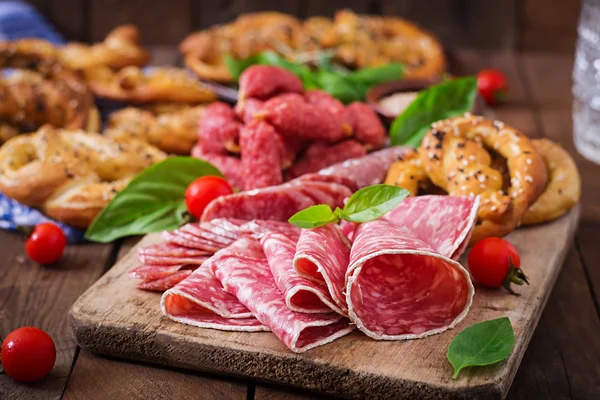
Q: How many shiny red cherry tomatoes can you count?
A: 5